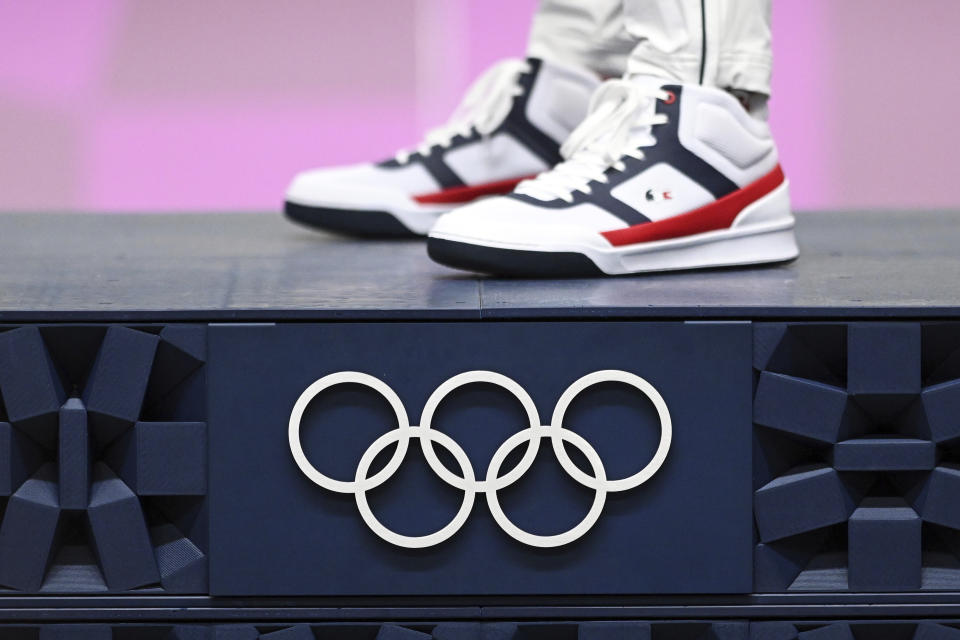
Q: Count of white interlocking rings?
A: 5